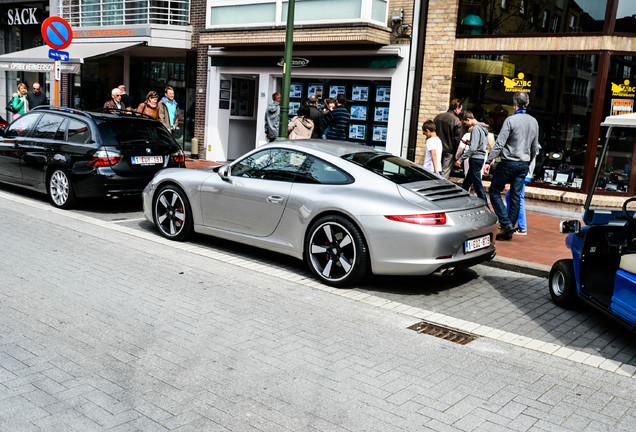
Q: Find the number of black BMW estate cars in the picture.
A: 1